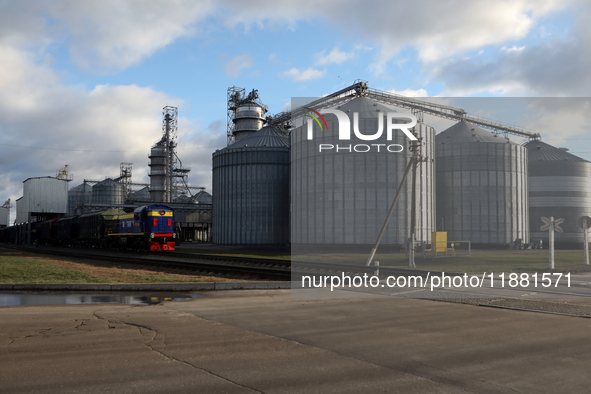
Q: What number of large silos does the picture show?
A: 4